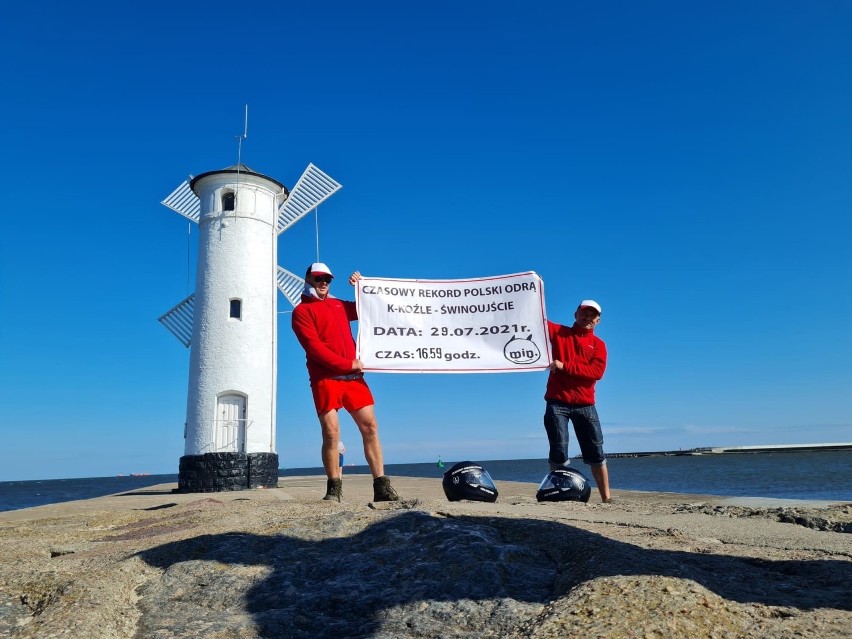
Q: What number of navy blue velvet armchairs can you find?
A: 0